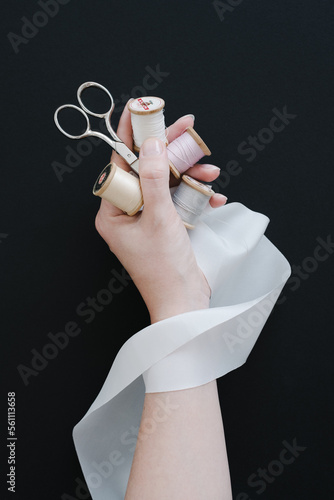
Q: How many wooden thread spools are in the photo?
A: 4